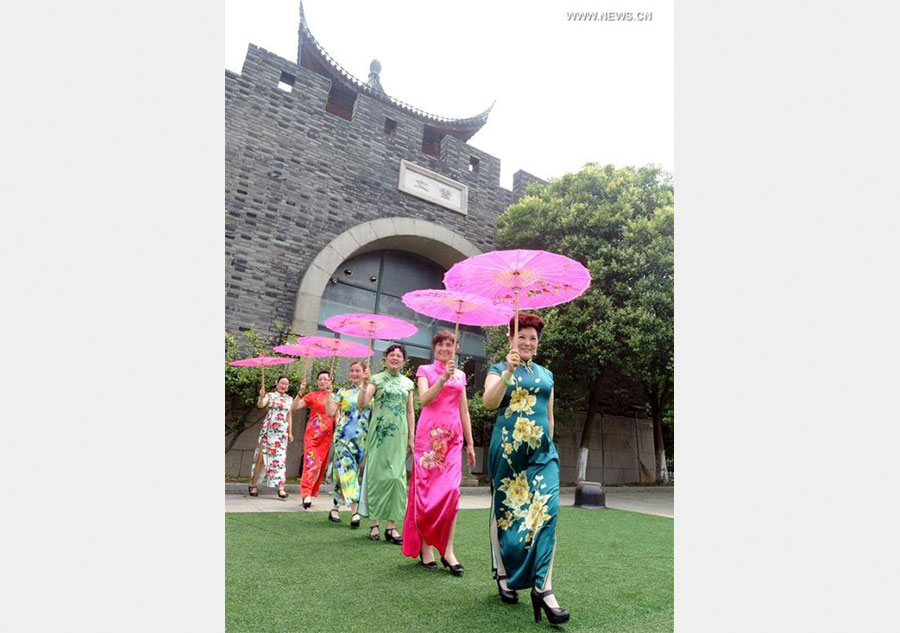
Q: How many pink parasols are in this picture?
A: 6